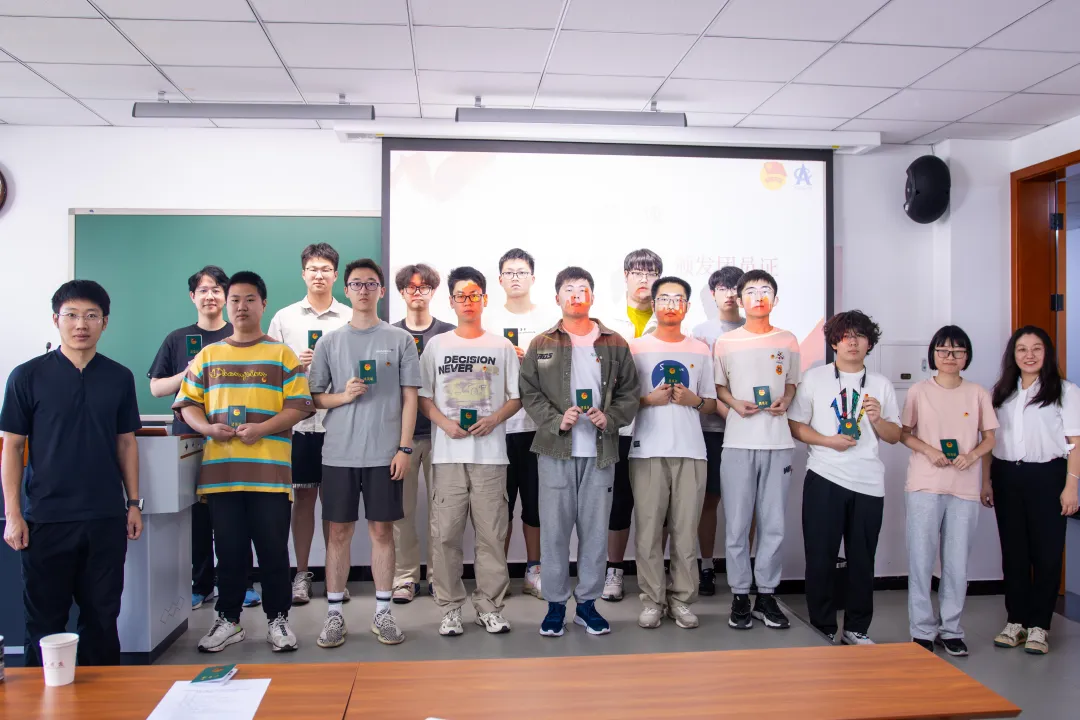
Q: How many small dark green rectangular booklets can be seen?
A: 13